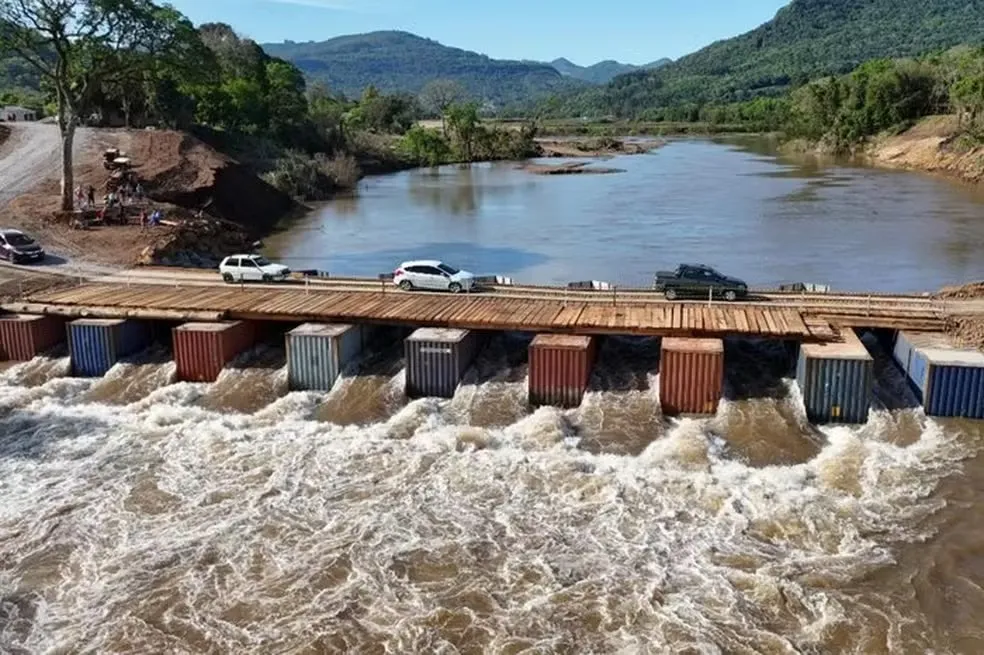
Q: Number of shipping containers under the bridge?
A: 9